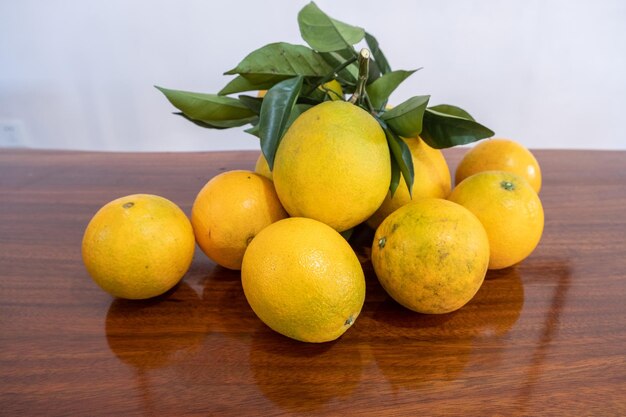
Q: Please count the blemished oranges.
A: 1